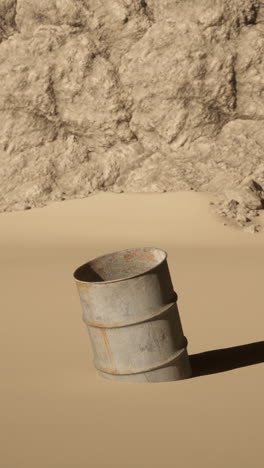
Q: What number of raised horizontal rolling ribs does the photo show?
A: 2